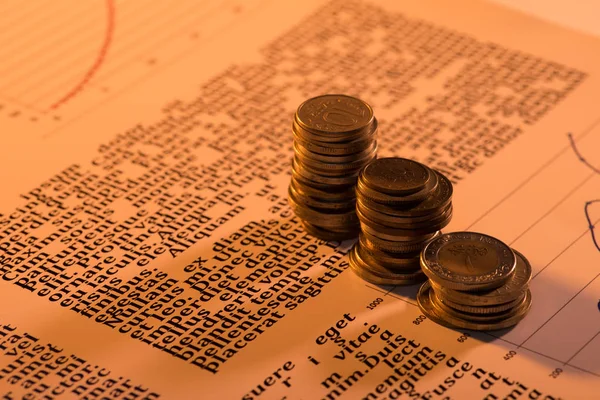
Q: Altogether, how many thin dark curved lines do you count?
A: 2